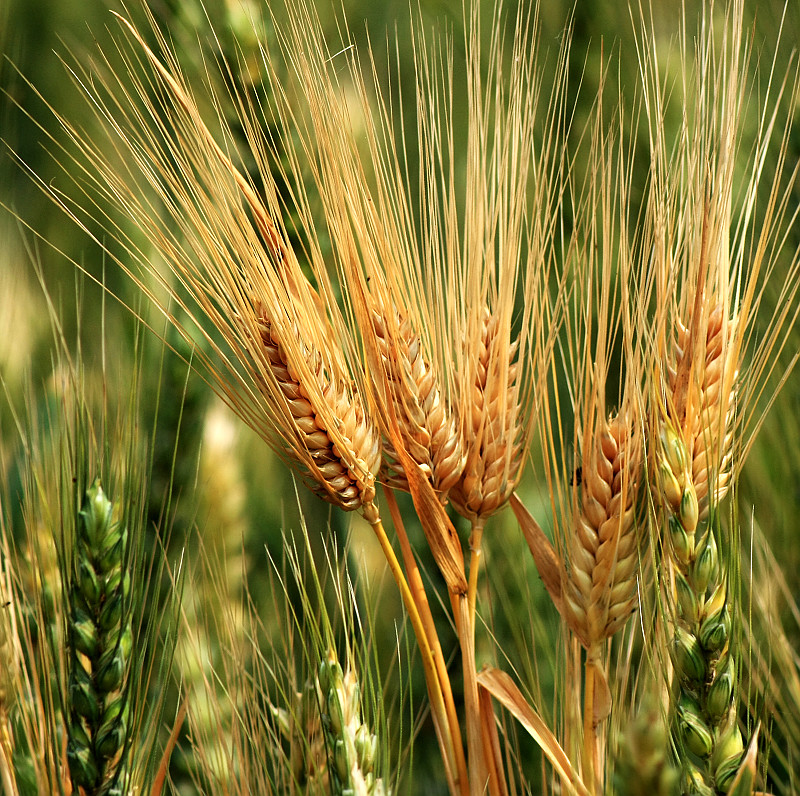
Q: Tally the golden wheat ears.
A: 5